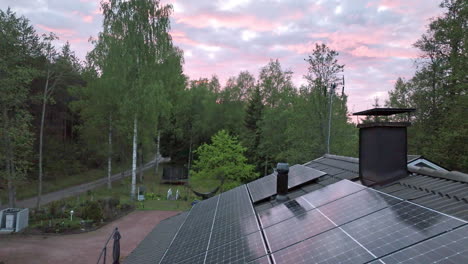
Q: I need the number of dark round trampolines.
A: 1